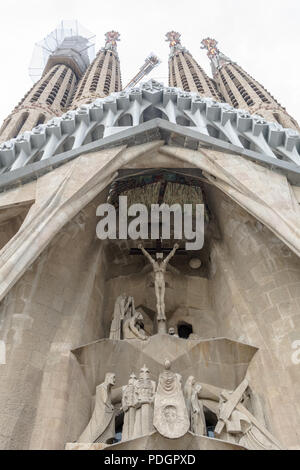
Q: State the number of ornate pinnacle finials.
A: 3